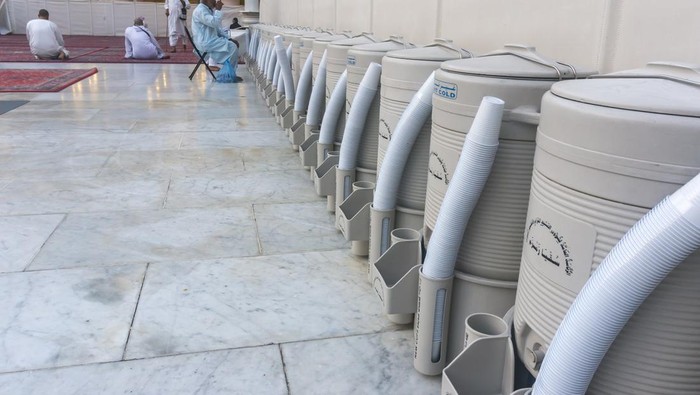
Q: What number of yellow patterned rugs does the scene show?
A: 0